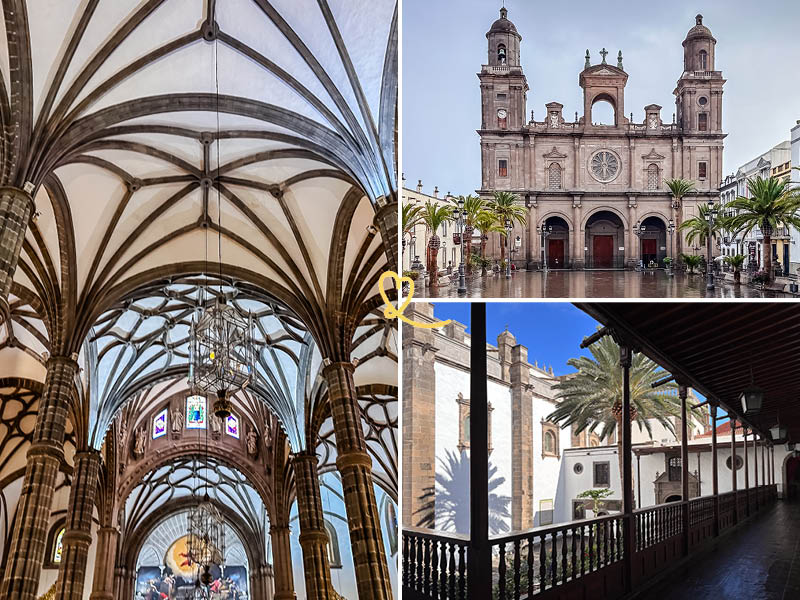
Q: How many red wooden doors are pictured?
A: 3